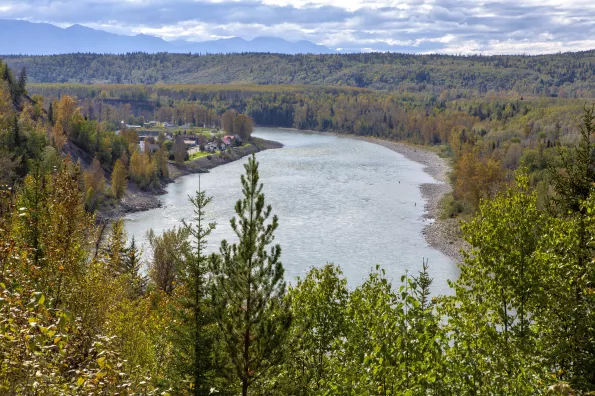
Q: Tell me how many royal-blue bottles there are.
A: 0